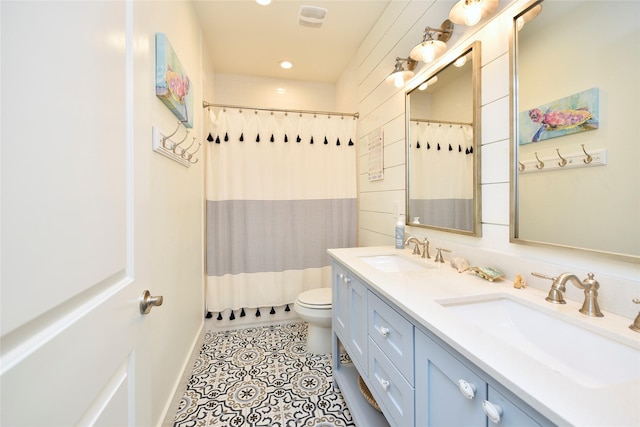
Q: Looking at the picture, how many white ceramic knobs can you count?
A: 6